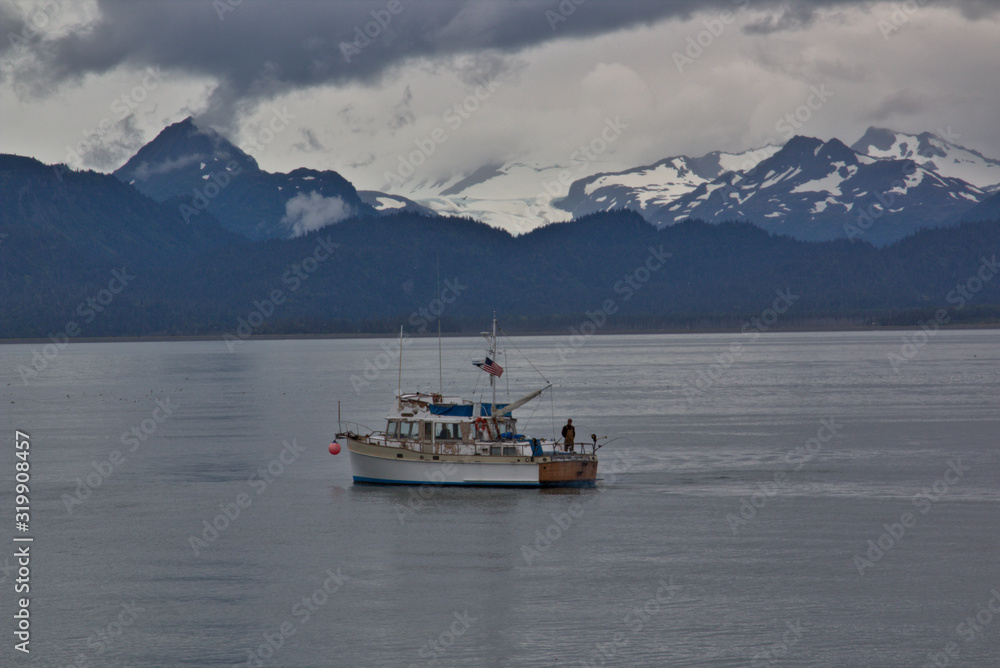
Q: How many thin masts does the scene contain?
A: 3